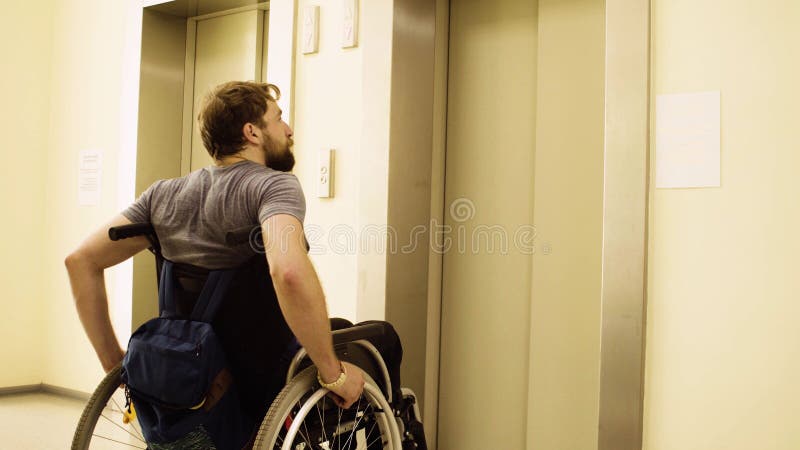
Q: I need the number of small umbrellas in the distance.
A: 0